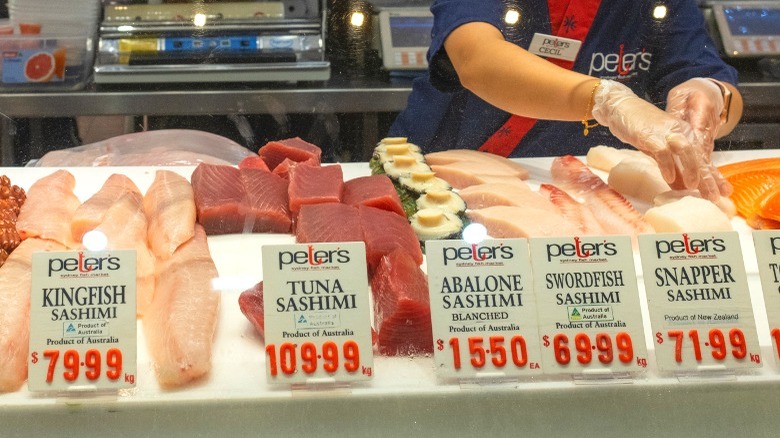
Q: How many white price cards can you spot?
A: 6